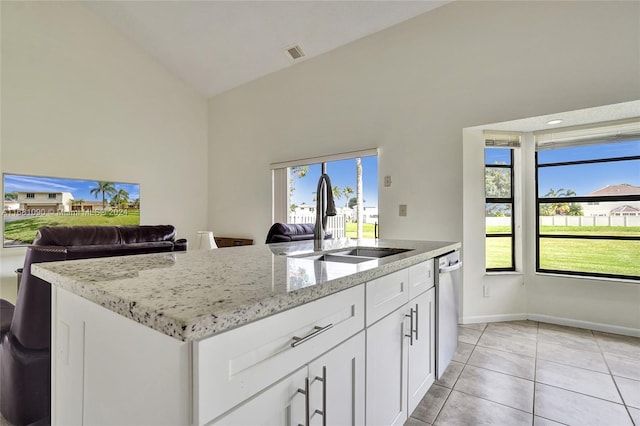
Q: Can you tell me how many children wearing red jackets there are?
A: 0